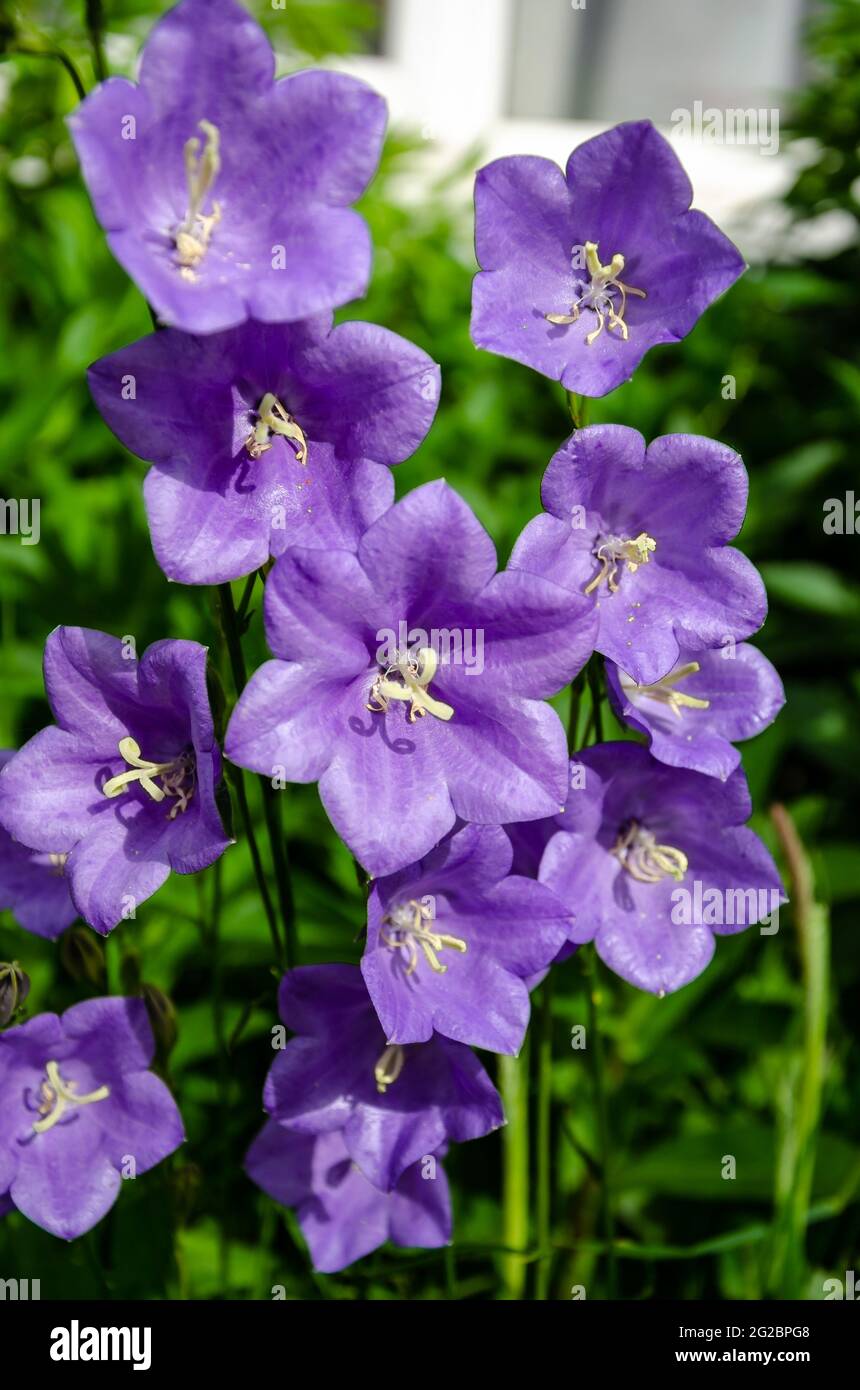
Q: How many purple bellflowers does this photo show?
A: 13